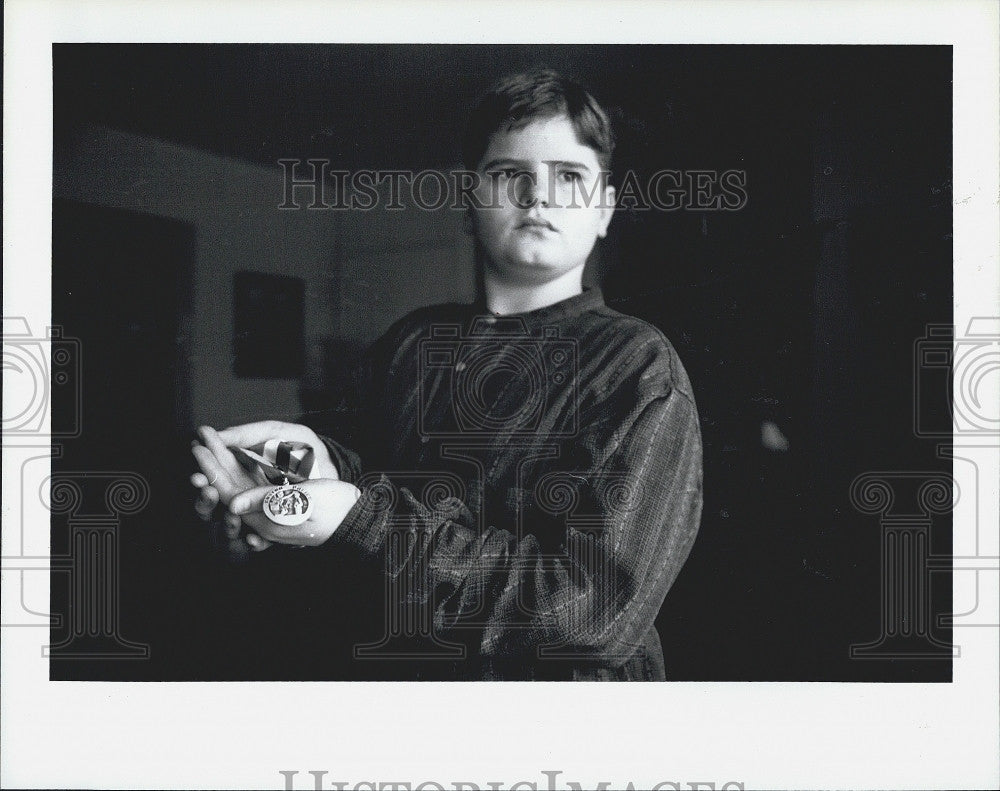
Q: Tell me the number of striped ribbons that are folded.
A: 1